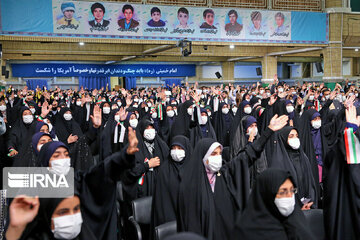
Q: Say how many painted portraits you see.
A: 9